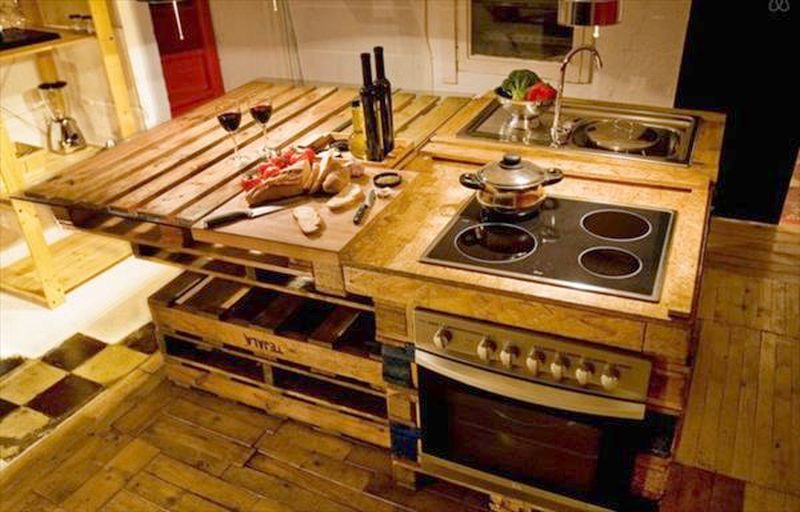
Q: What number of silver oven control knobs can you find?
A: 7